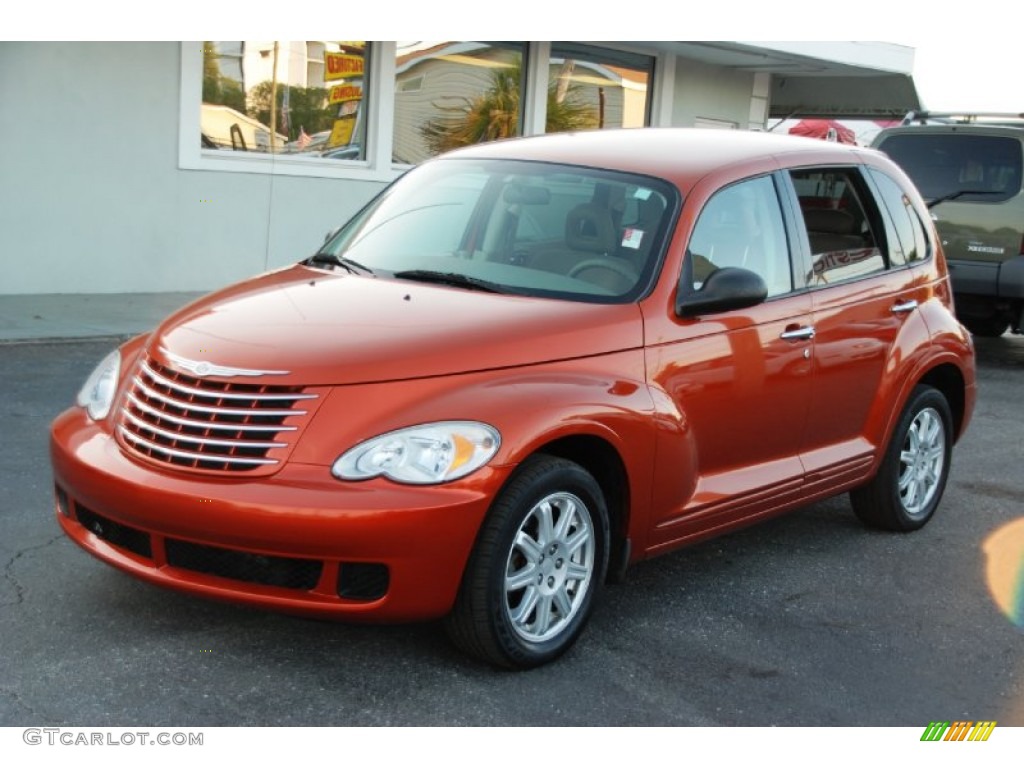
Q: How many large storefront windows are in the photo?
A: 3